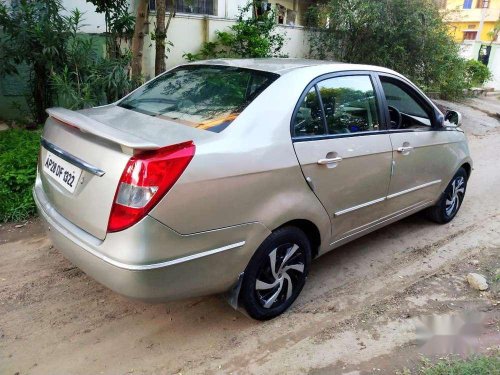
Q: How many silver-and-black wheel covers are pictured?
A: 2